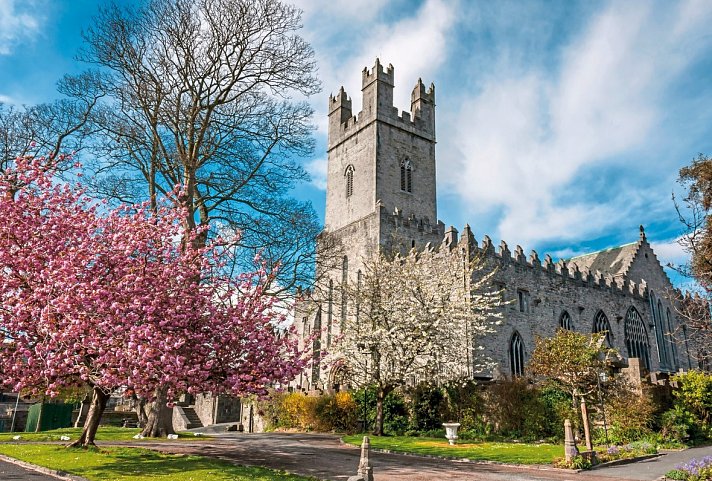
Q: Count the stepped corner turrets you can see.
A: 3